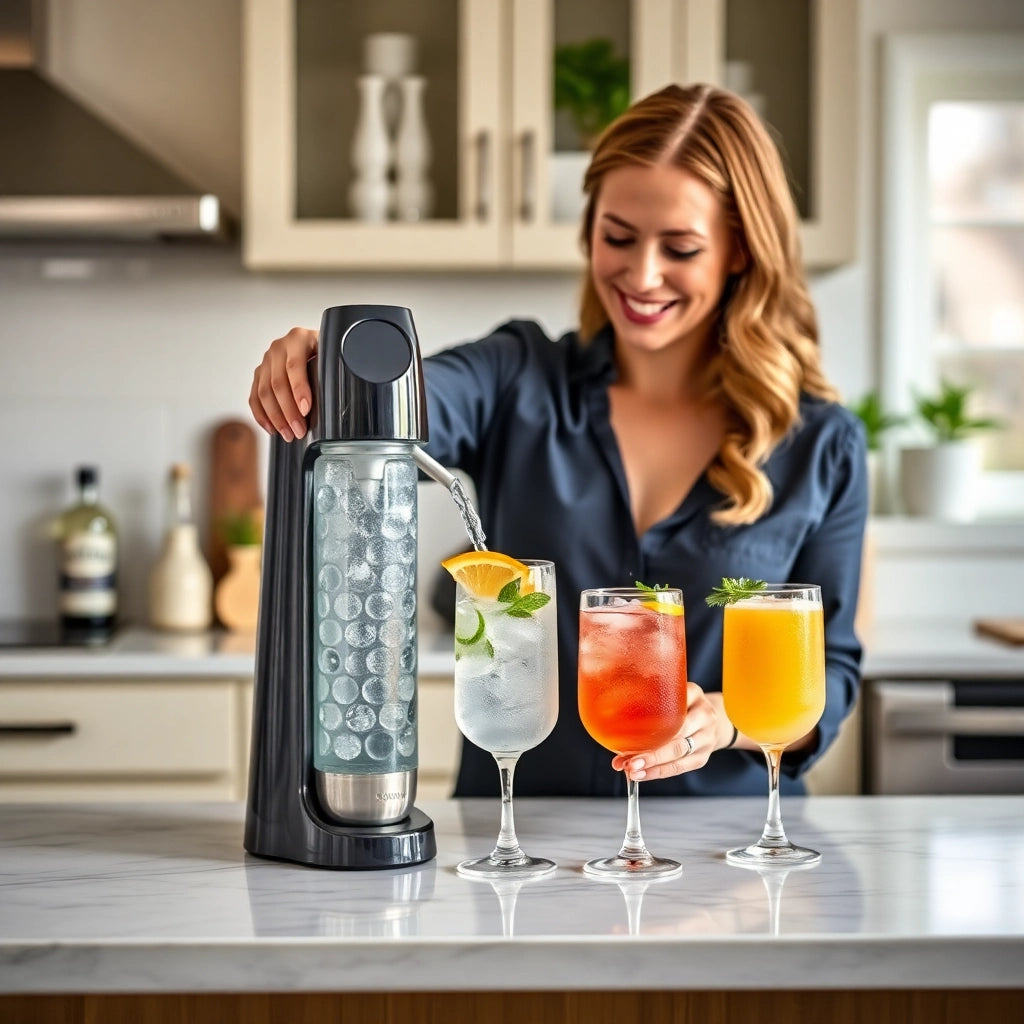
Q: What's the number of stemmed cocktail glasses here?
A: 3